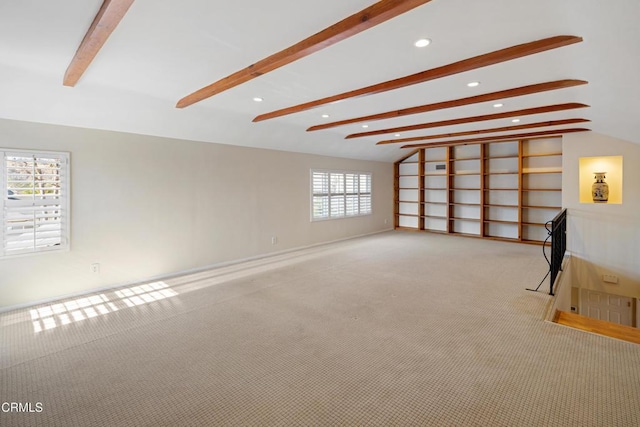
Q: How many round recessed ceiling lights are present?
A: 8